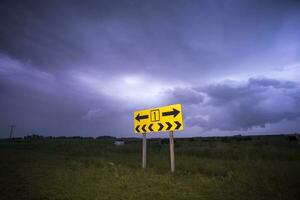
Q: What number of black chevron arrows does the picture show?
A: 6